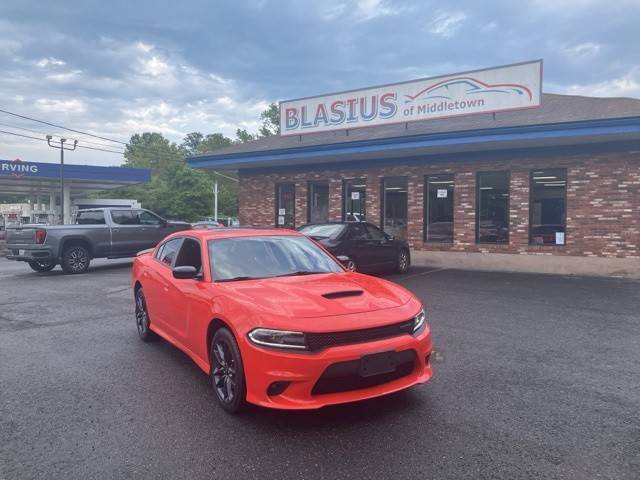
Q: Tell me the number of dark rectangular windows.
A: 7